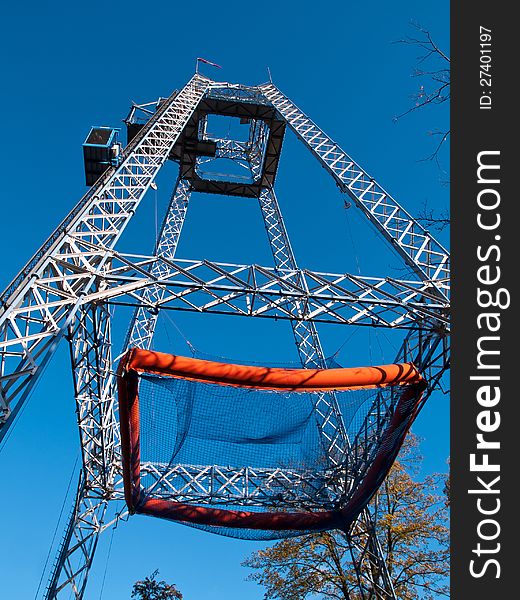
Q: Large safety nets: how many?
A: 1